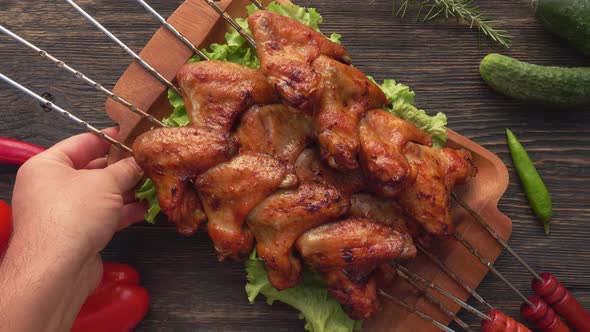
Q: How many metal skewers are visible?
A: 6